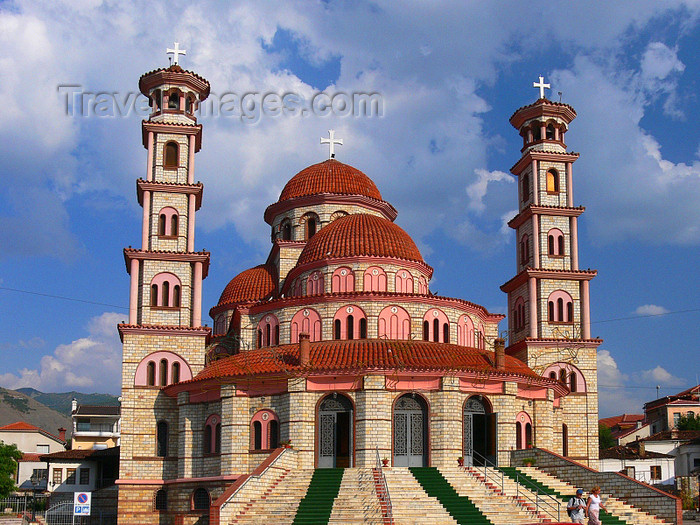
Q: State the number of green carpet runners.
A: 3